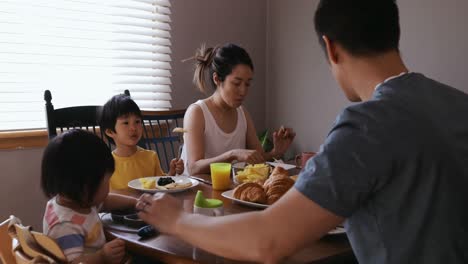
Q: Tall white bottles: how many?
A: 0